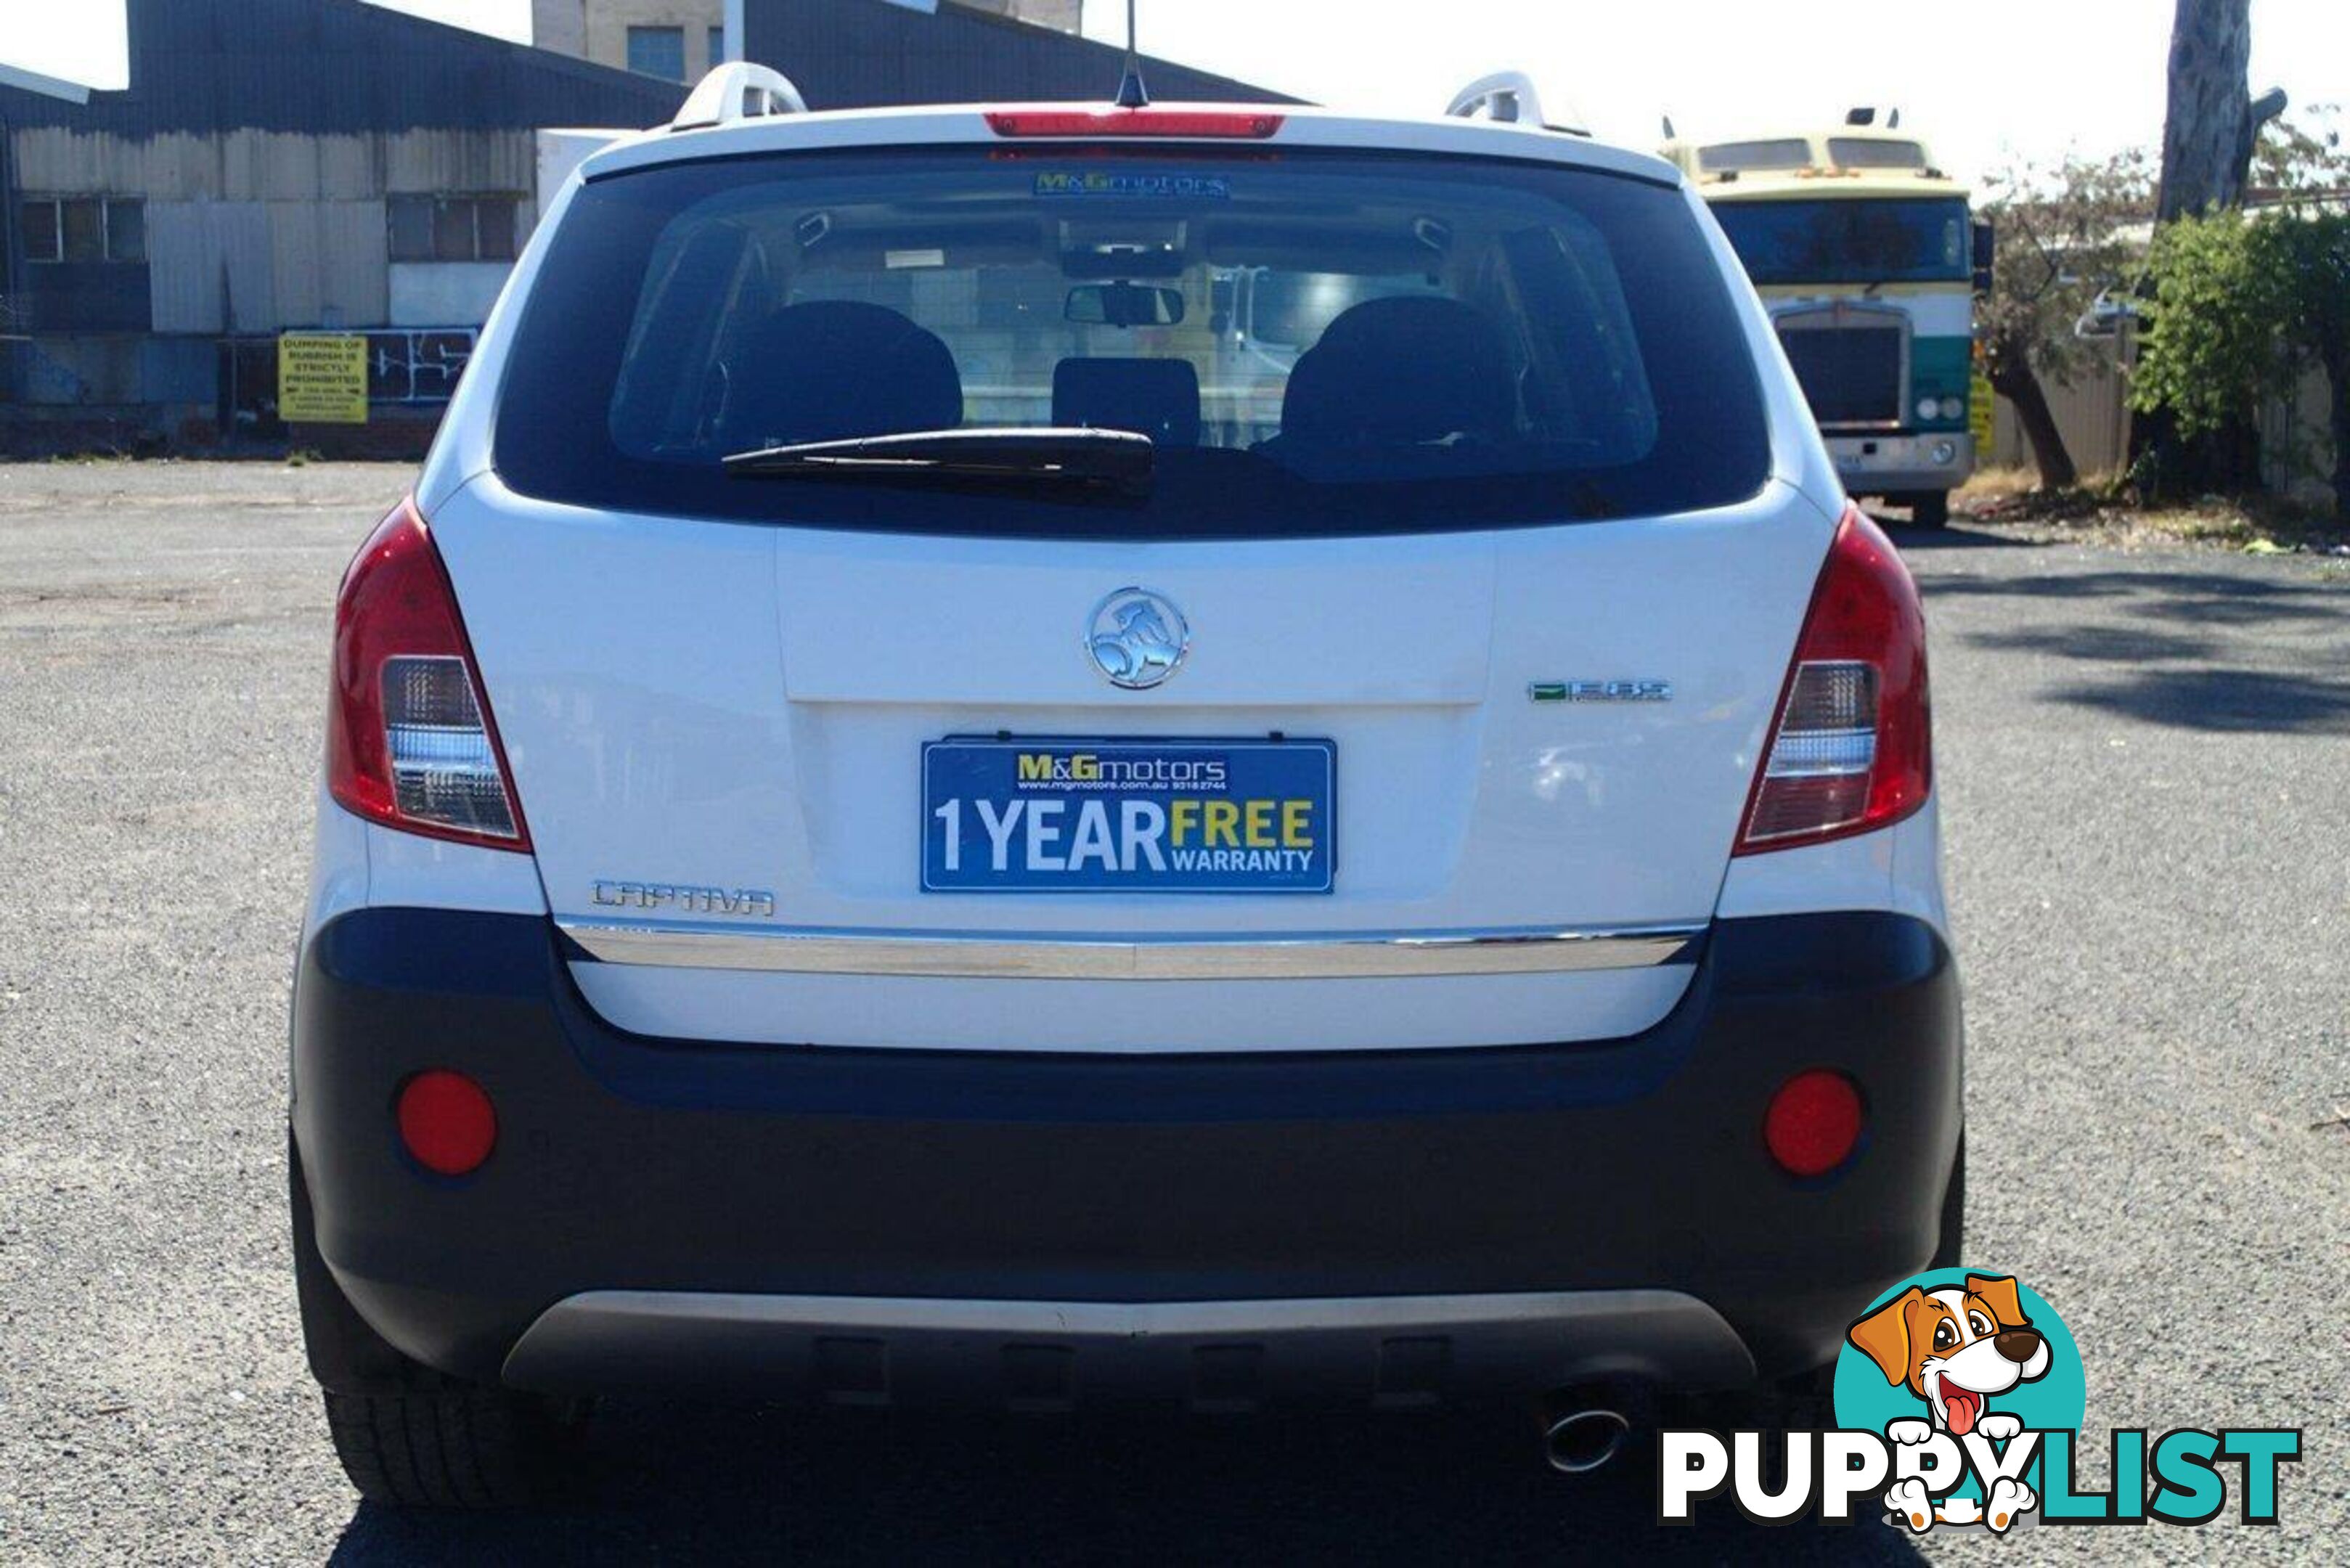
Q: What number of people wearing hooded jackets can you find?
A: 0